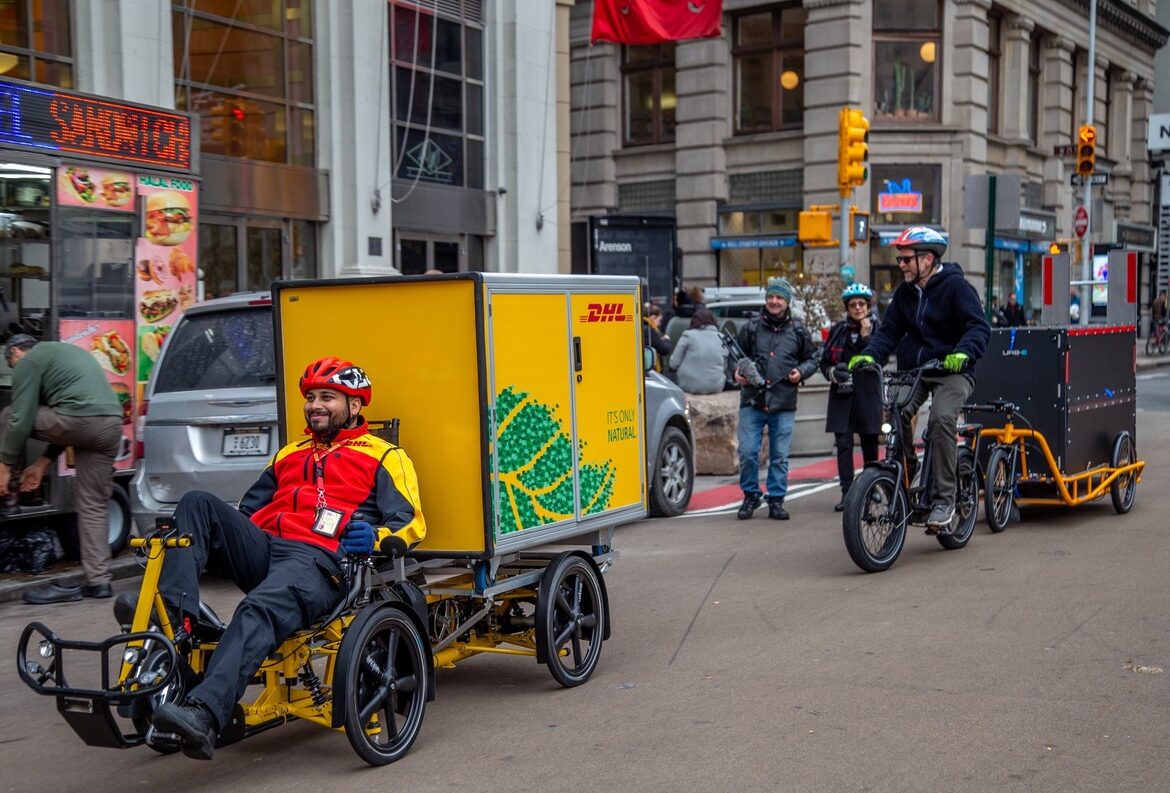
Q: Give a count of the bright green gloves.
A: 2